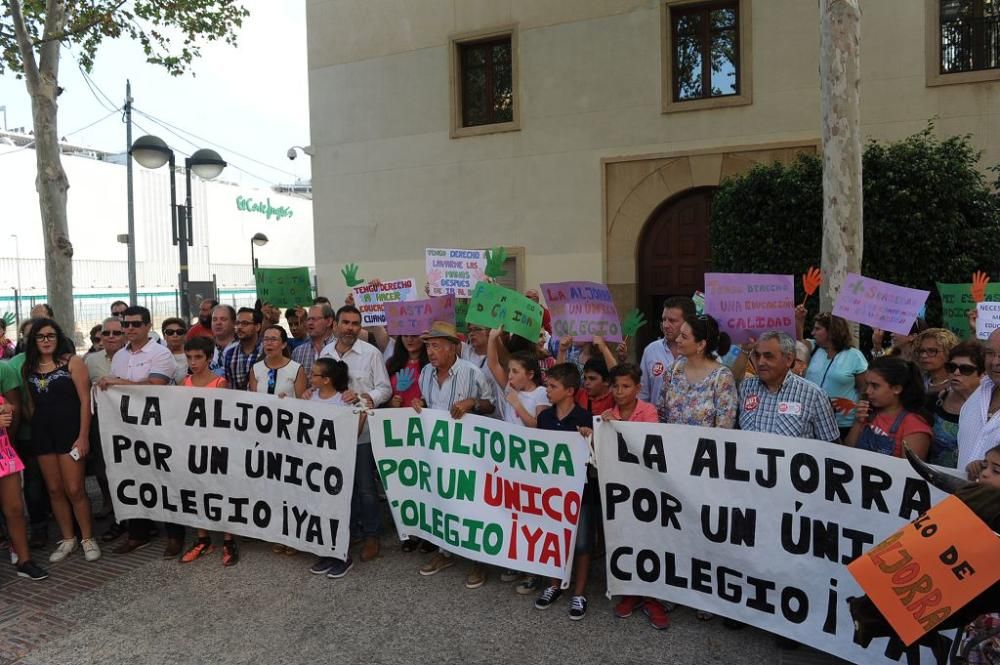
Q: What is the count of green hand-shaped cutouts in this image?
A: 4